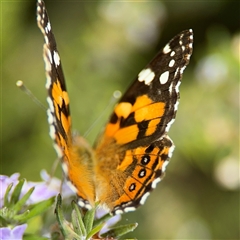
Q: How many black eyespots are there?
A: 3